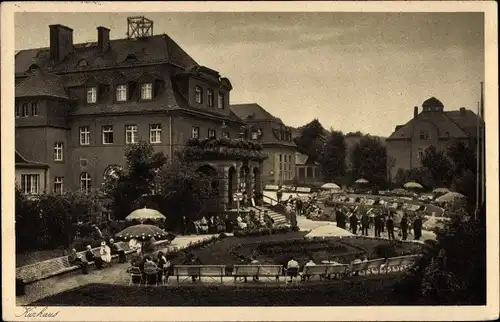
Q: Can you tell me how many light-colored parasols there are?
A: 7